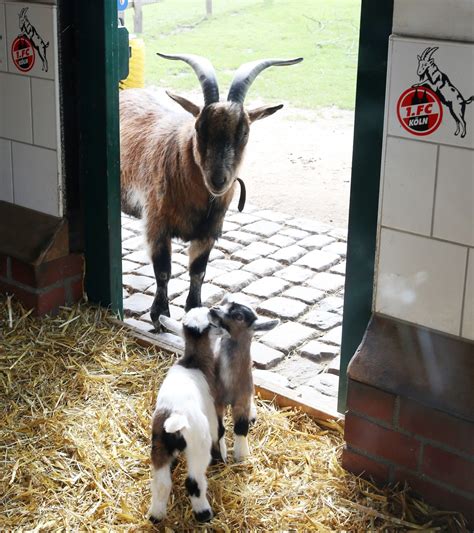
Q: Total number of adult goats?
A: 1